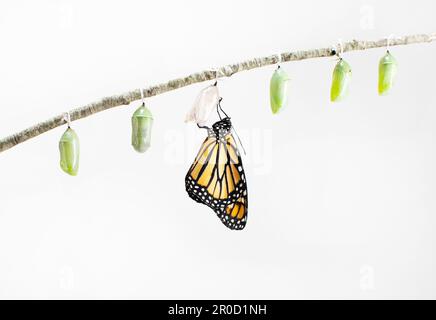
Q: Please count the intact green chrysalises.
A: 5